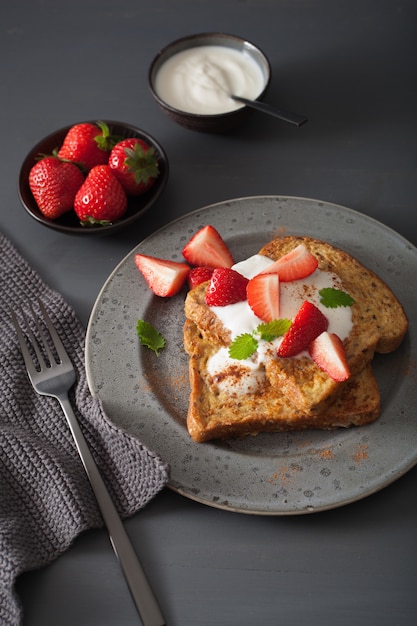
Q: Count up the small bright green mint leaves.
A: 4